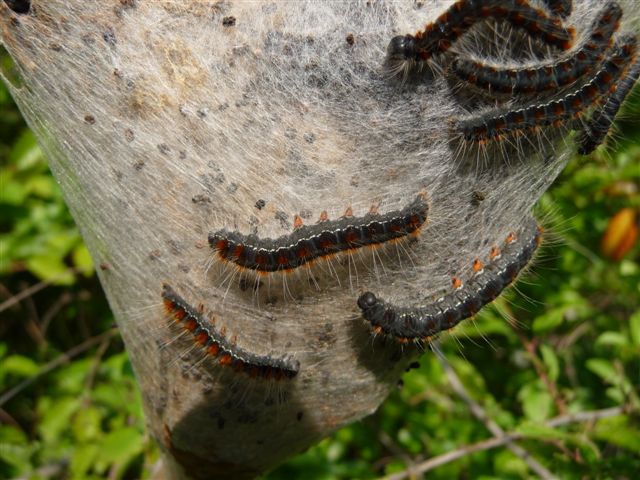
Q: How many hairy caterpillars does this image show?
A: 8